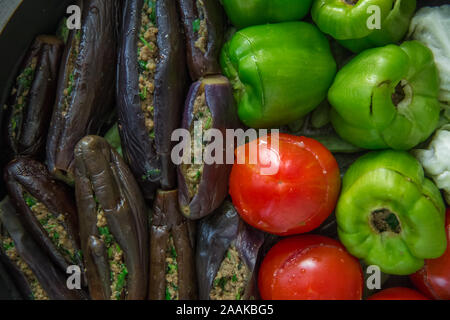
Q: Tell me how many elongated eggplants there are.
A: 10